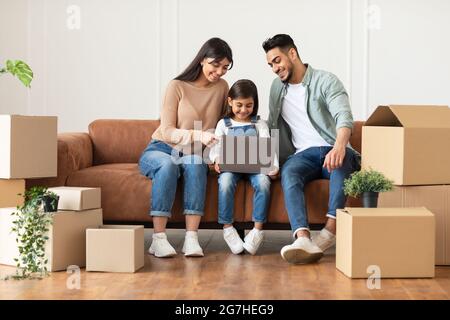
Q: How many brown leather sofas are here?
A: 1